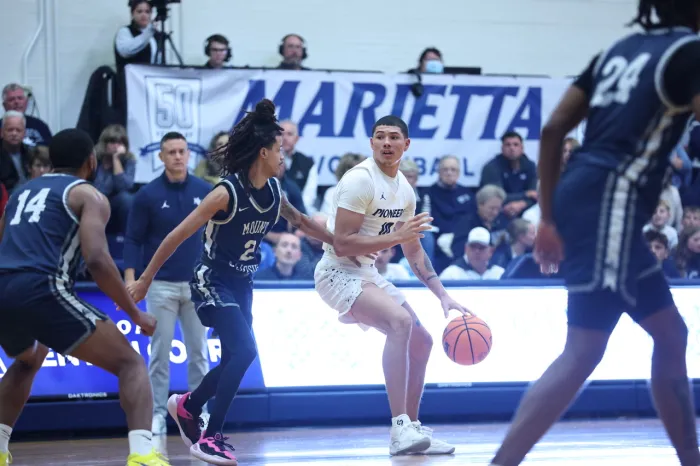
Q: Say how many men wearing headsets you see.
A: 2